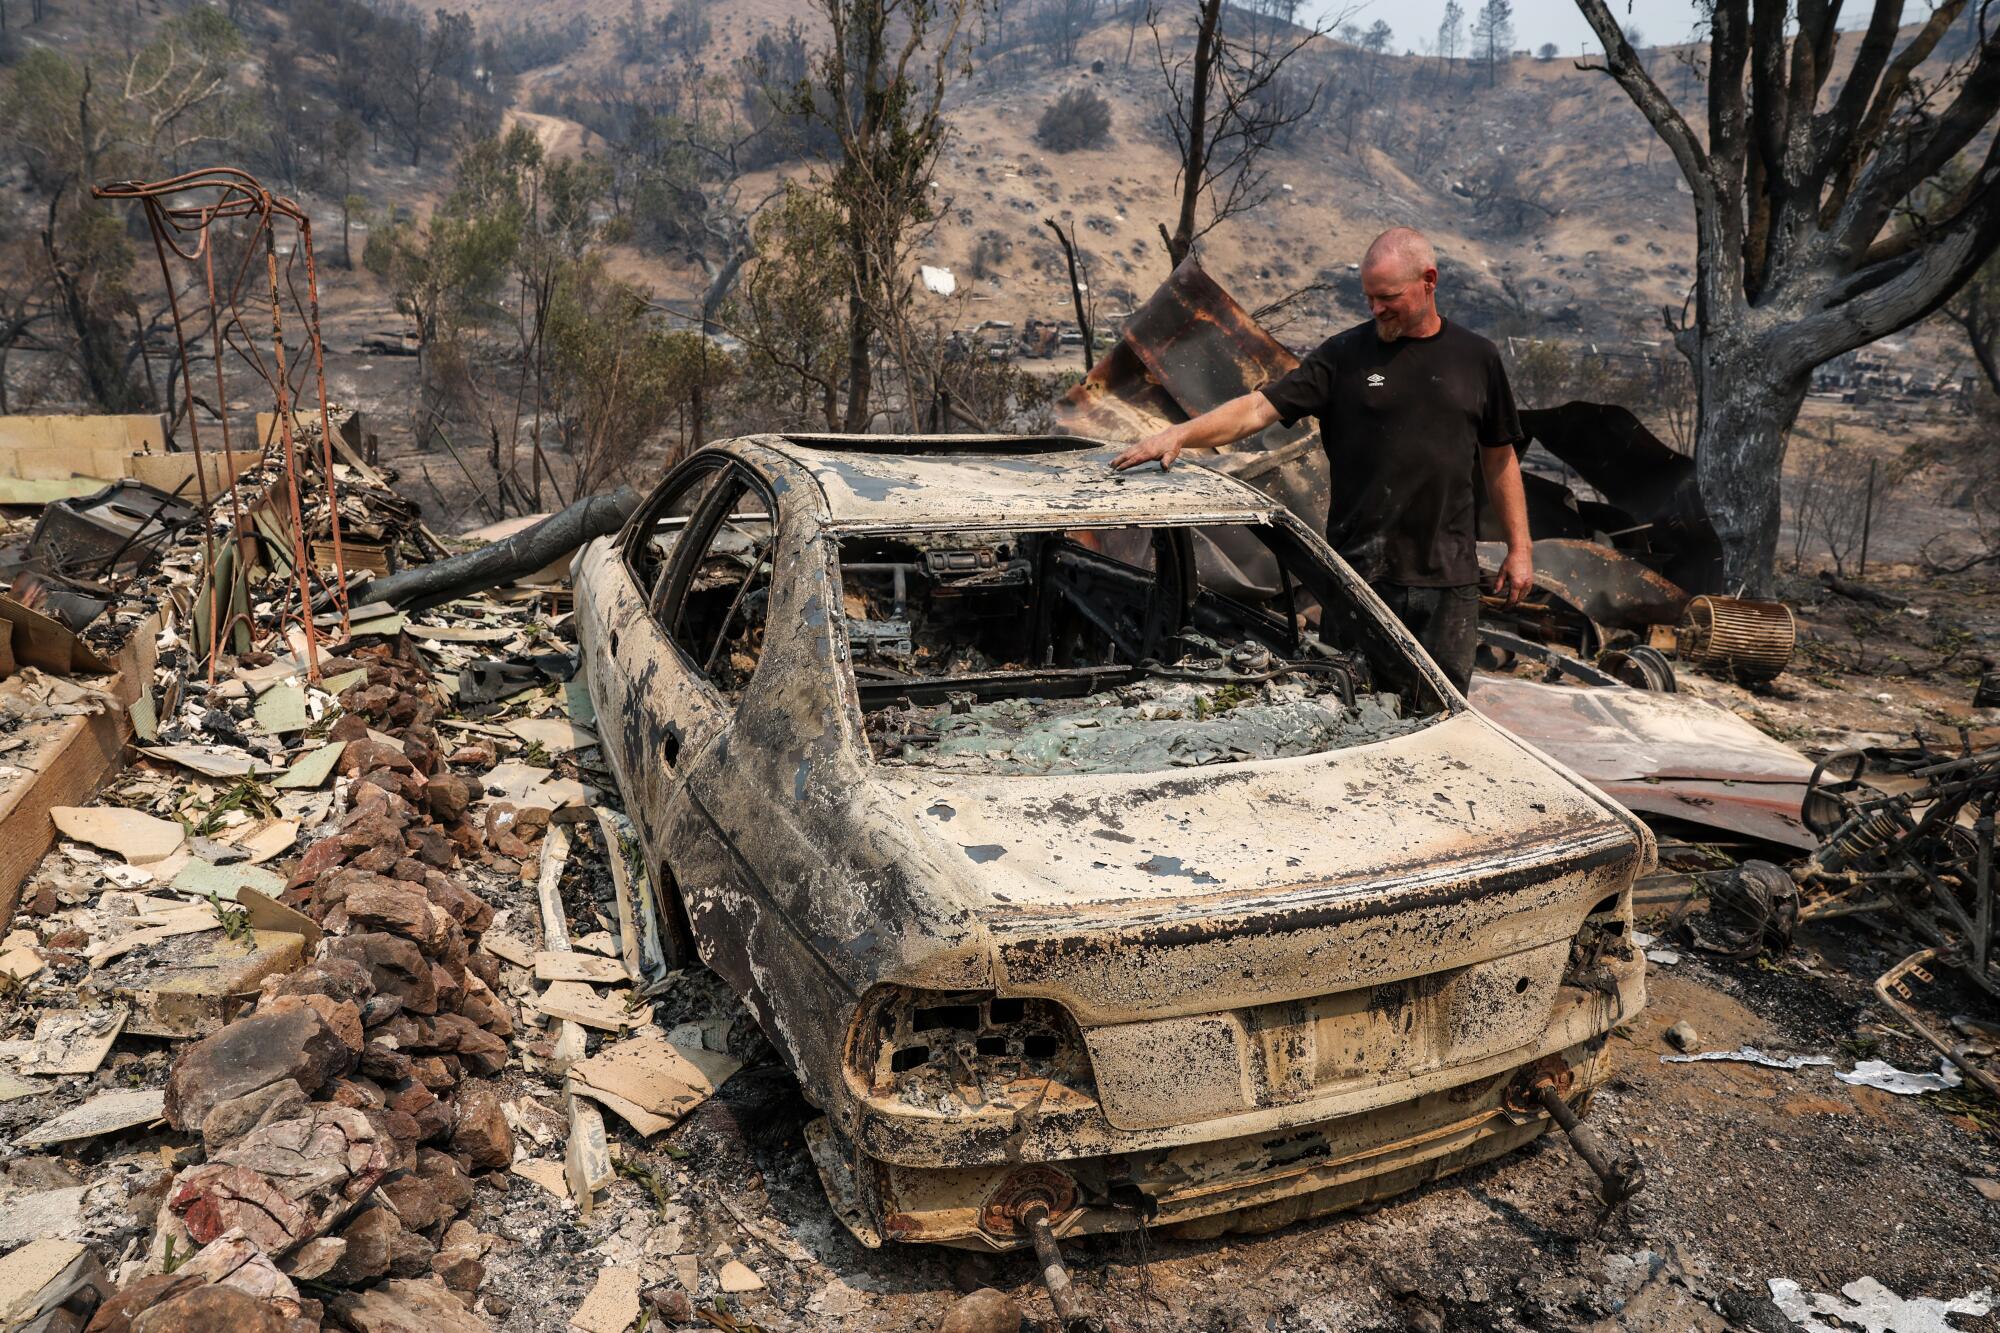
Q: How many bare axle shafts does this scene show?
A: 2